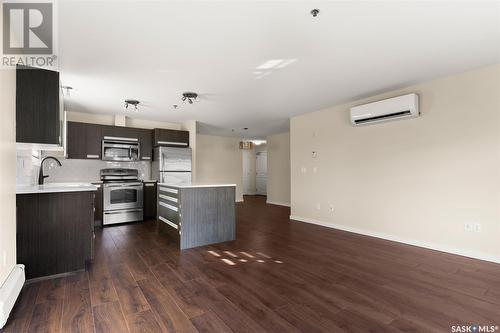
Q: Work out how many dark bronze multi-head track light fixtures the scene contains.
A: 2